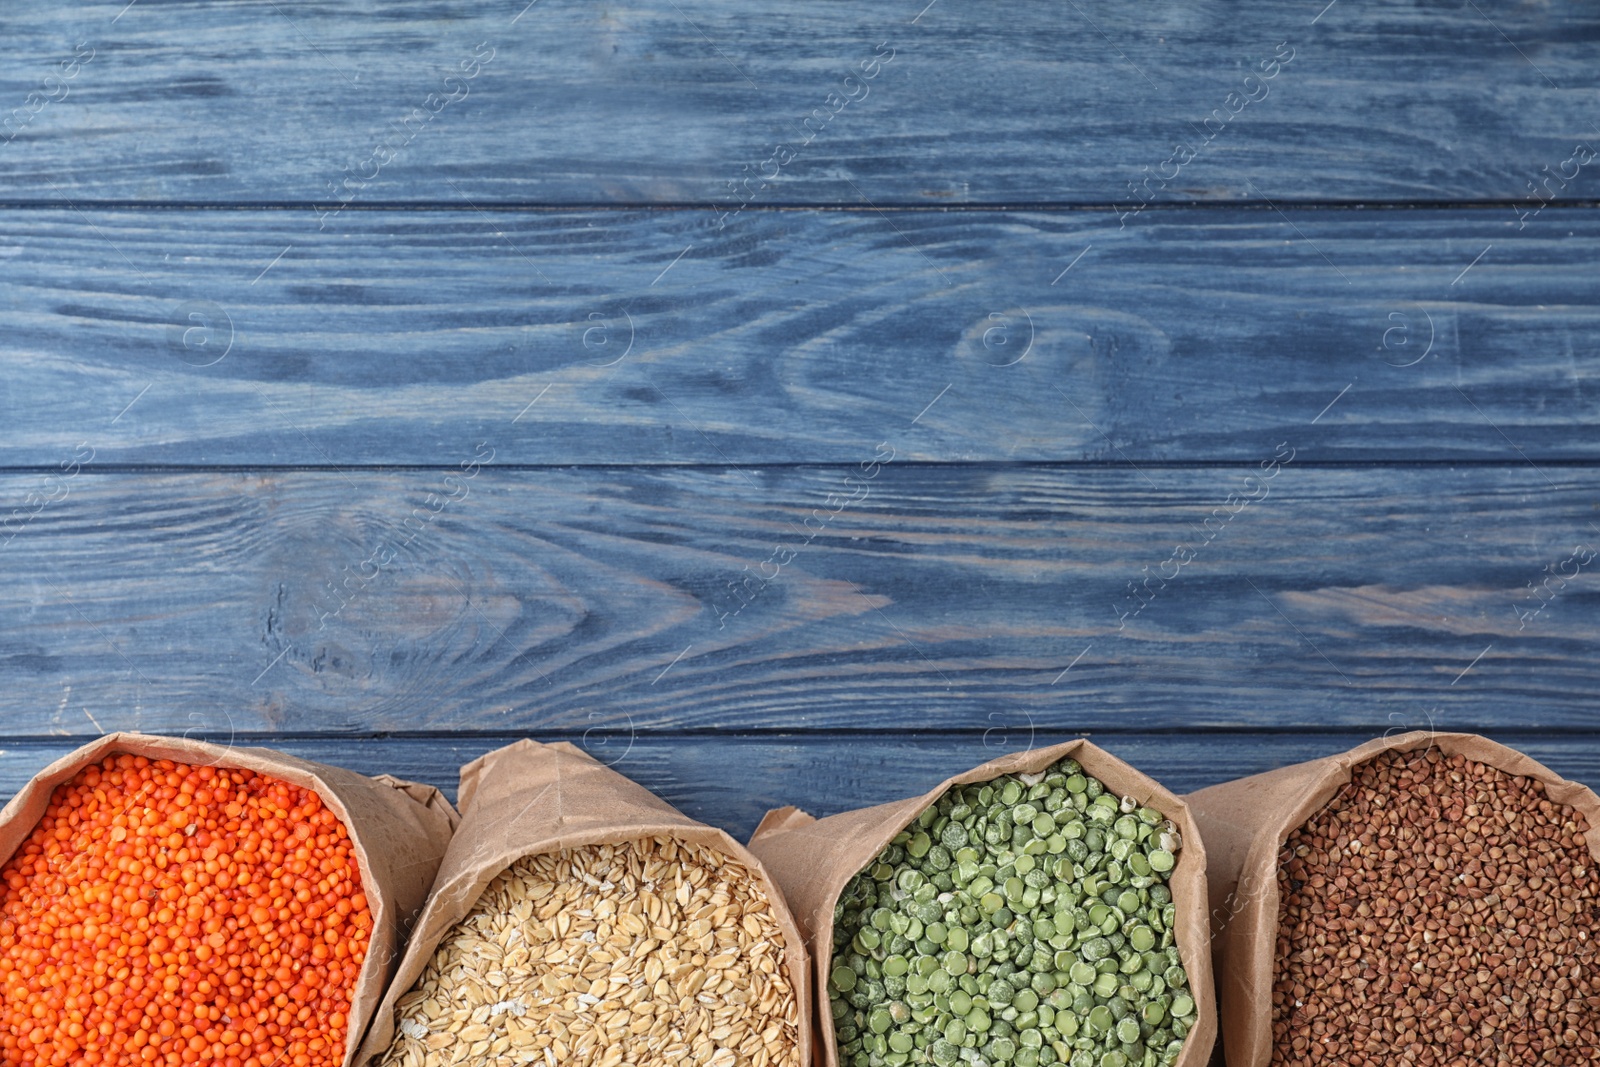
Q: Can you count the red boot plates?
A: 0